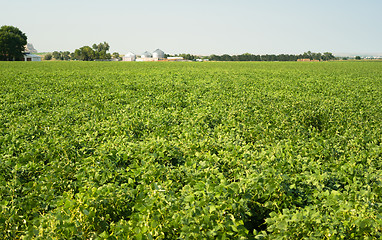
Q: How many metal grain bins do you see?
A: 3